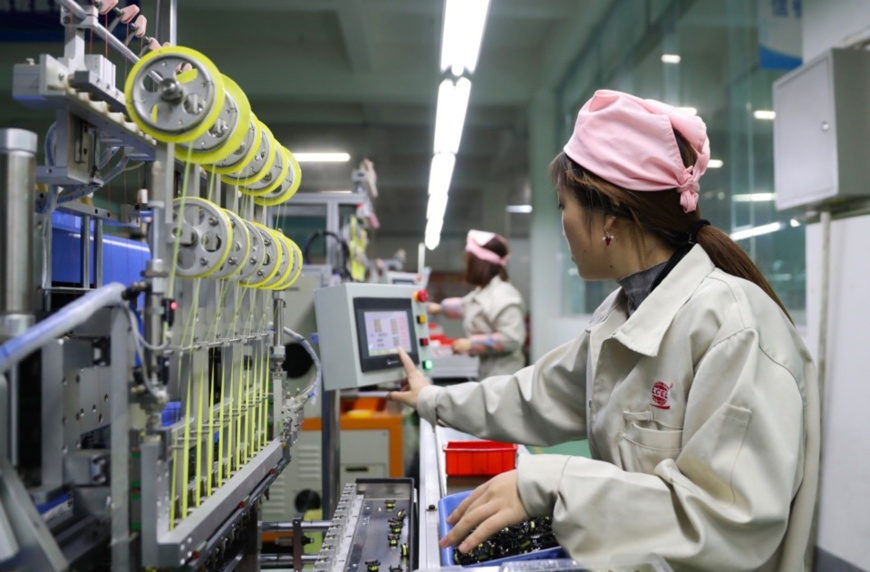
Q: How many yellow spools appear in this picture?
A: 12